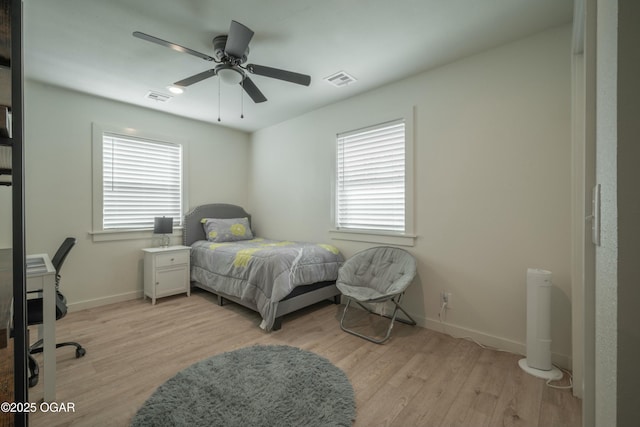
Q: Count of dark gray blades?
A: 5